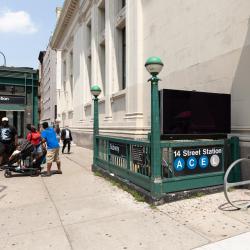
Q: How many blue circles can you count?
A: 3